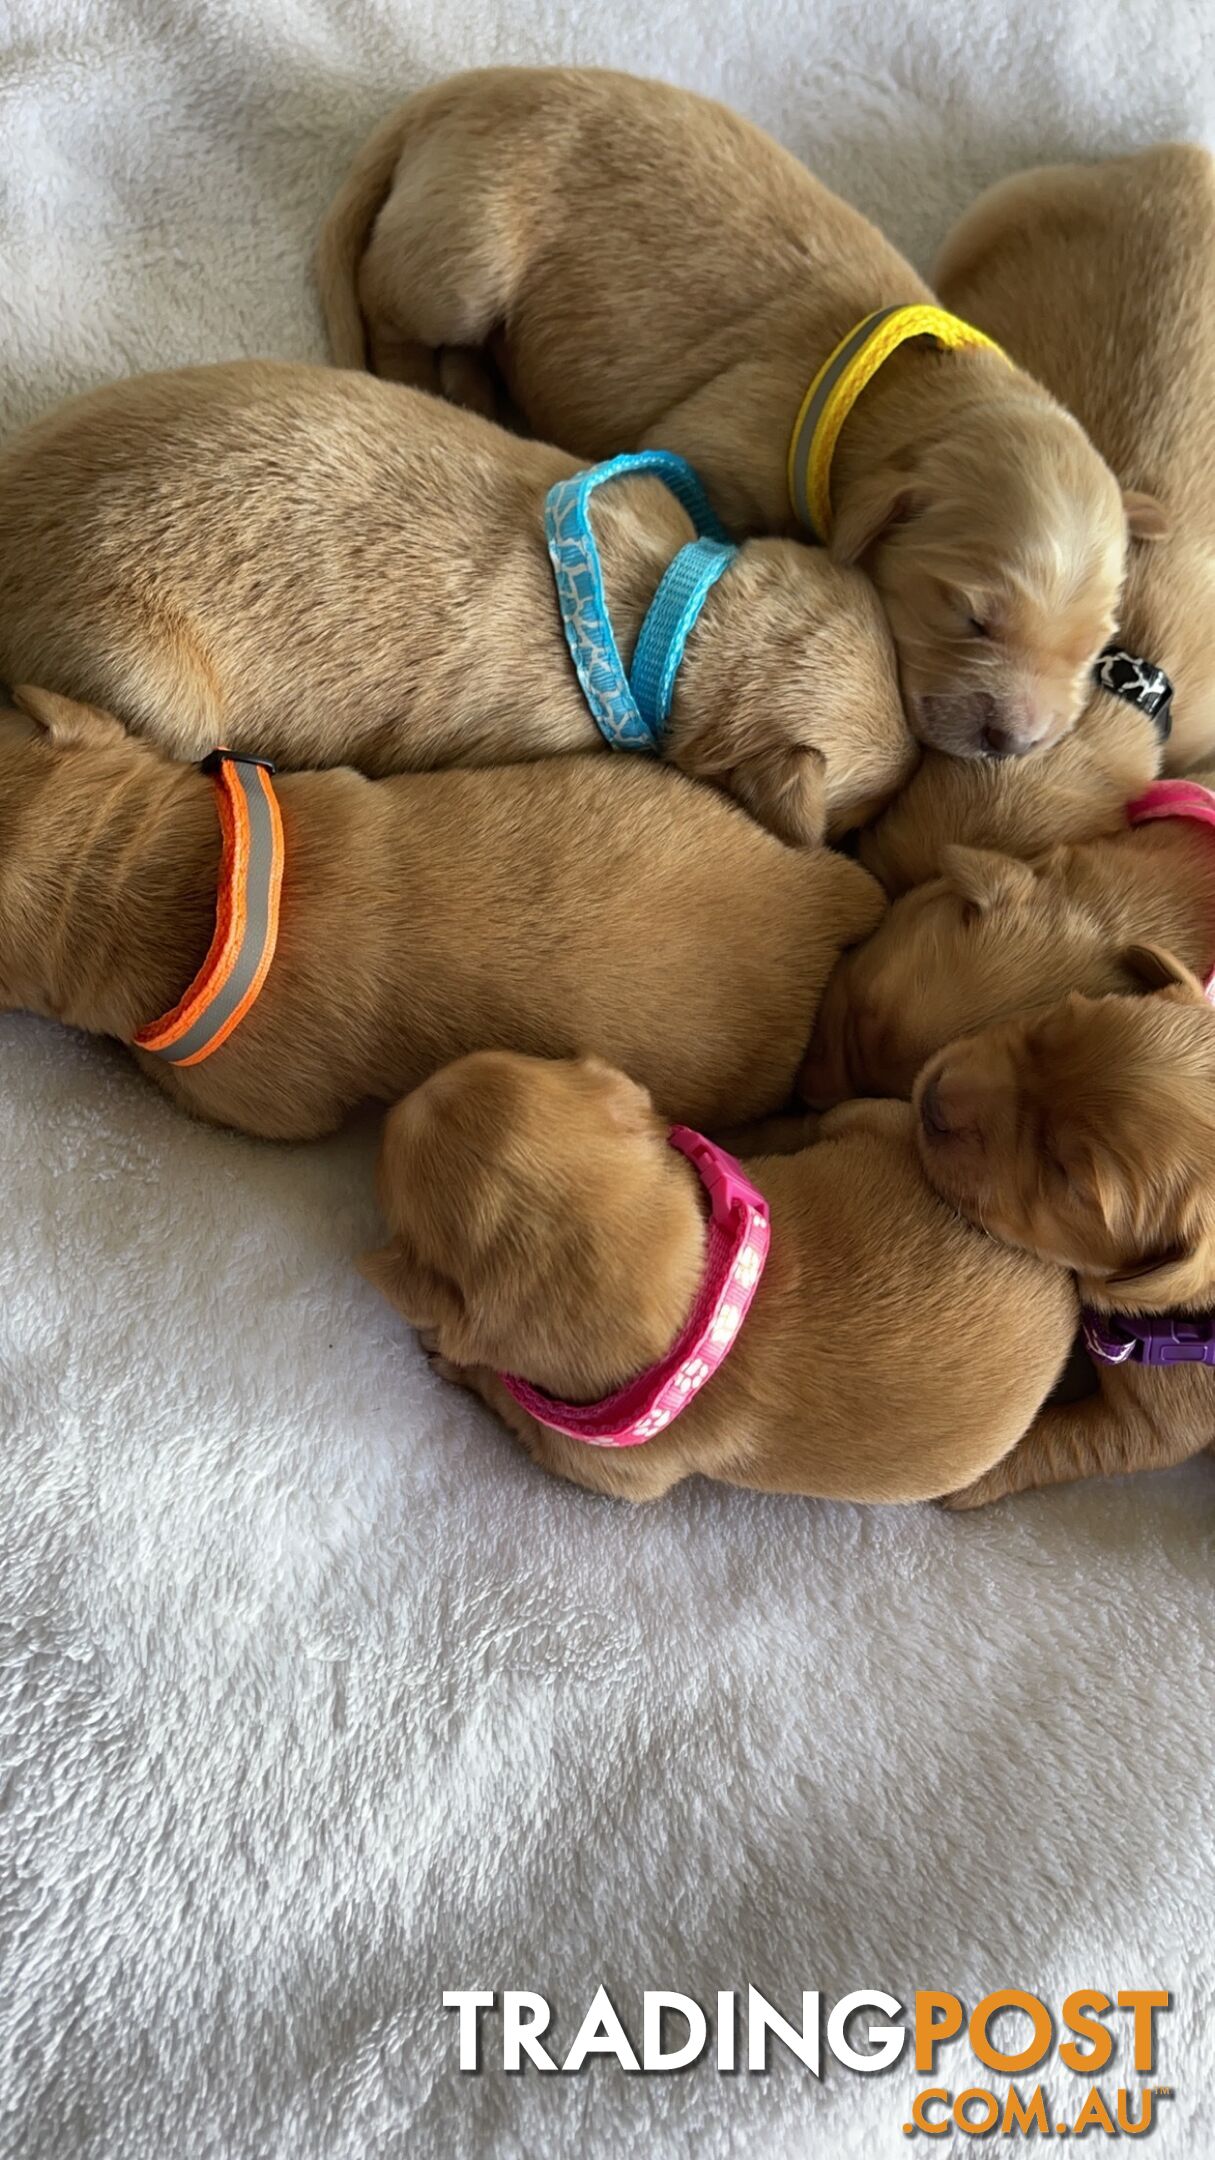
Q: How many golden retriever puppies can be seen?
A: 7